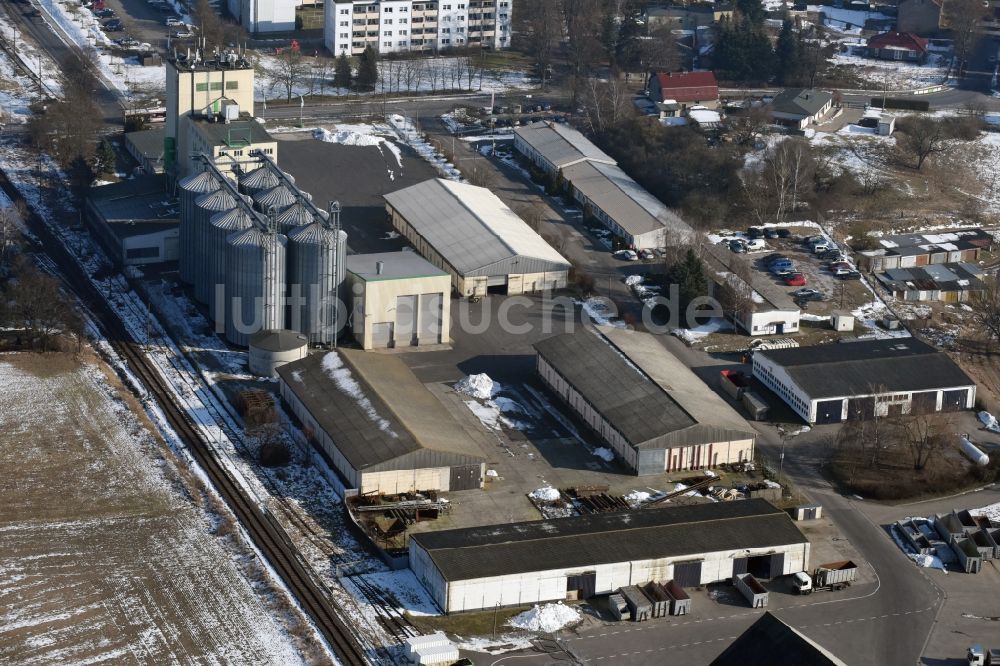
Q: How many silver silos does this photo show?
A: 8